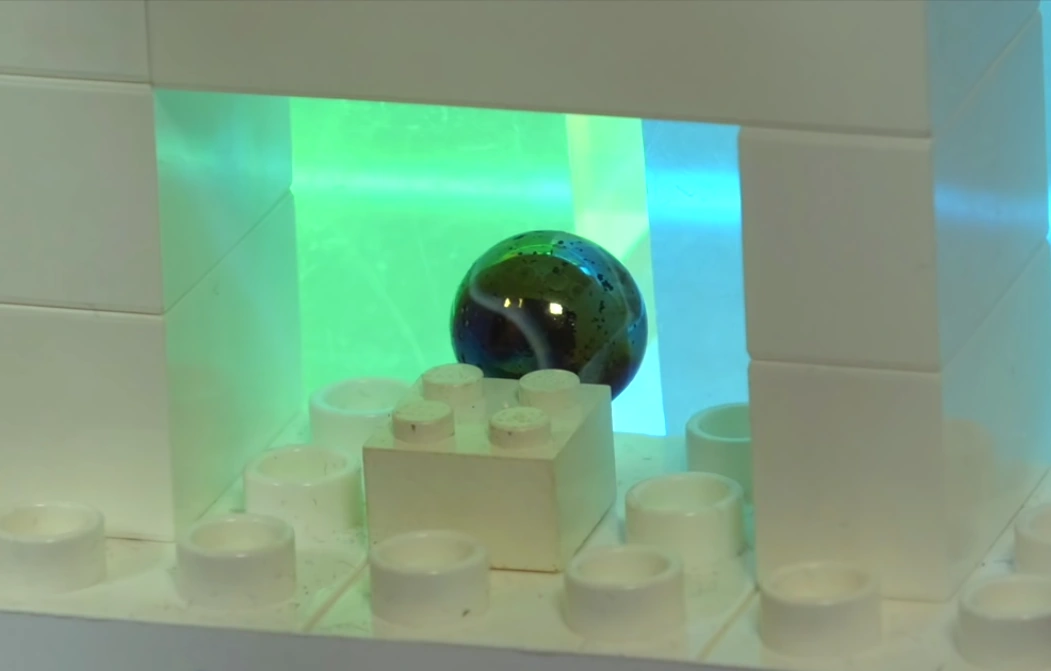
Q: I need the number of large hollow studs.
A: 11